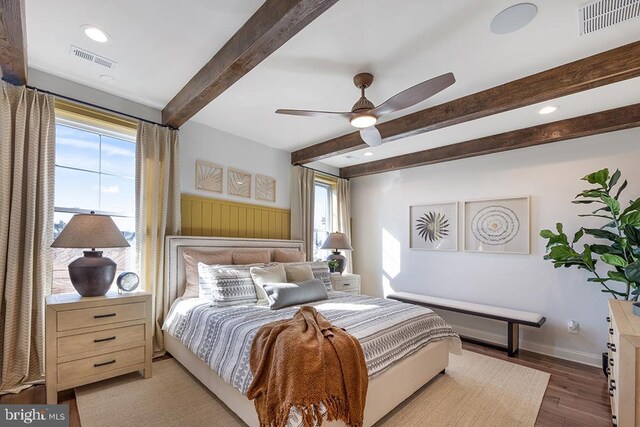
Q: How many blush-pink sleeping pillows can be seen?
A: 3